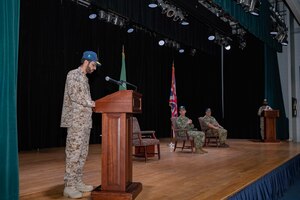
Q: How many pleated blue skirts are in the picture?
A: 1